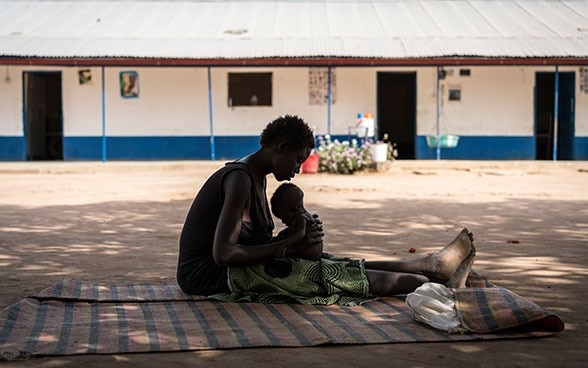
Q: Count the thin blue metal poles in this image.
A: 5